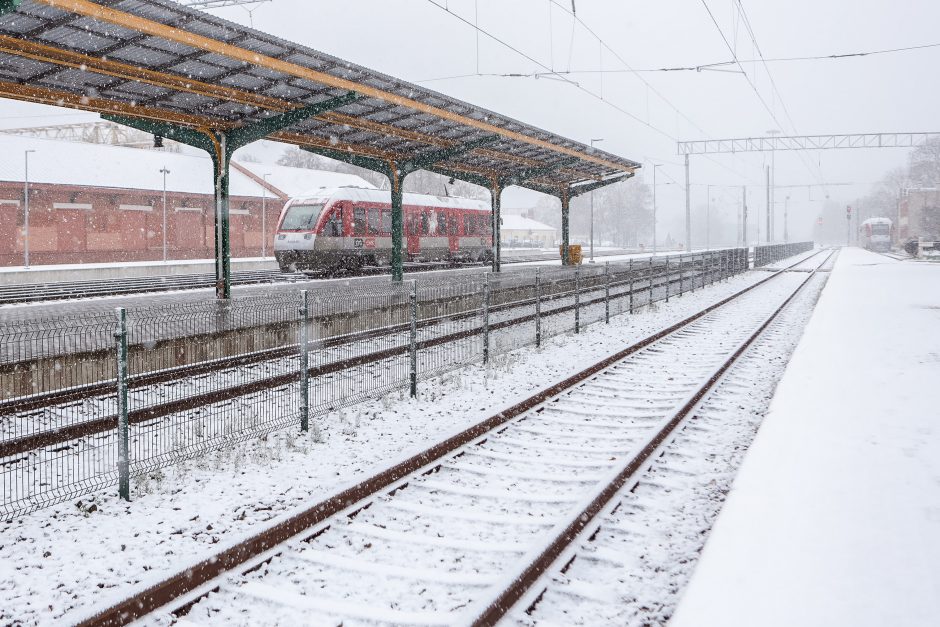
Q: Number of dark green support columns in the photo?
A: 4